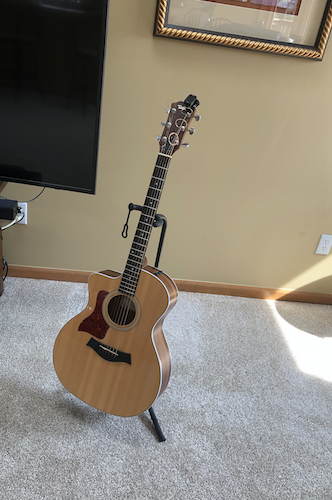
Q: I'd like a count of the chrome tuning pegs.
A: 6